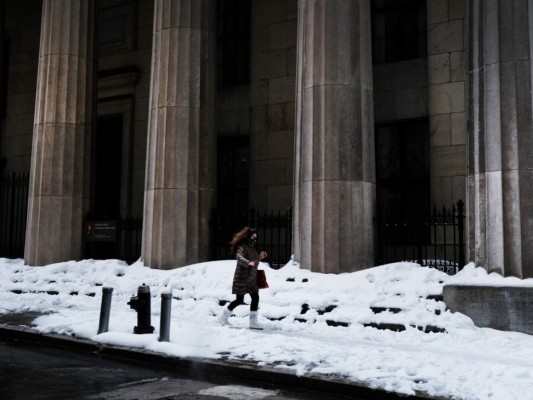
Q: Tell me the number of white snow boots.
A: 2